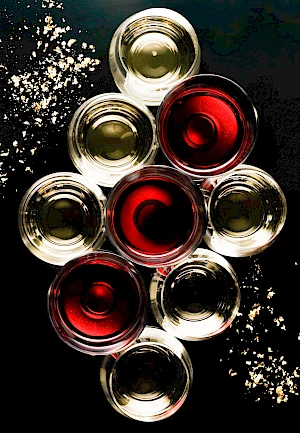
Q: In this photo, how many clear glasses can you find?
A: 6